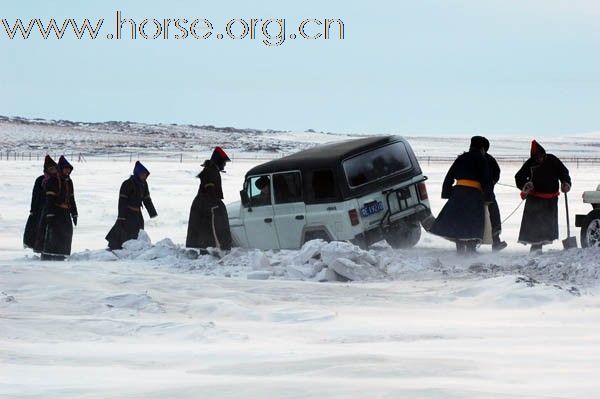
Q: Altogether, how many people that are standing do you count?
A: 7